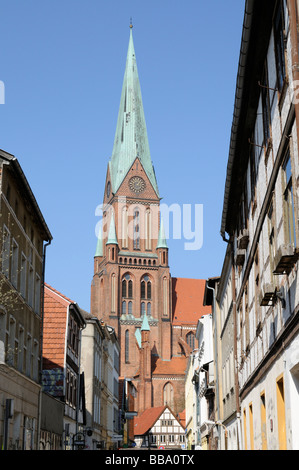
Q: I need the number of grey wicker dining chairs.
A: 0